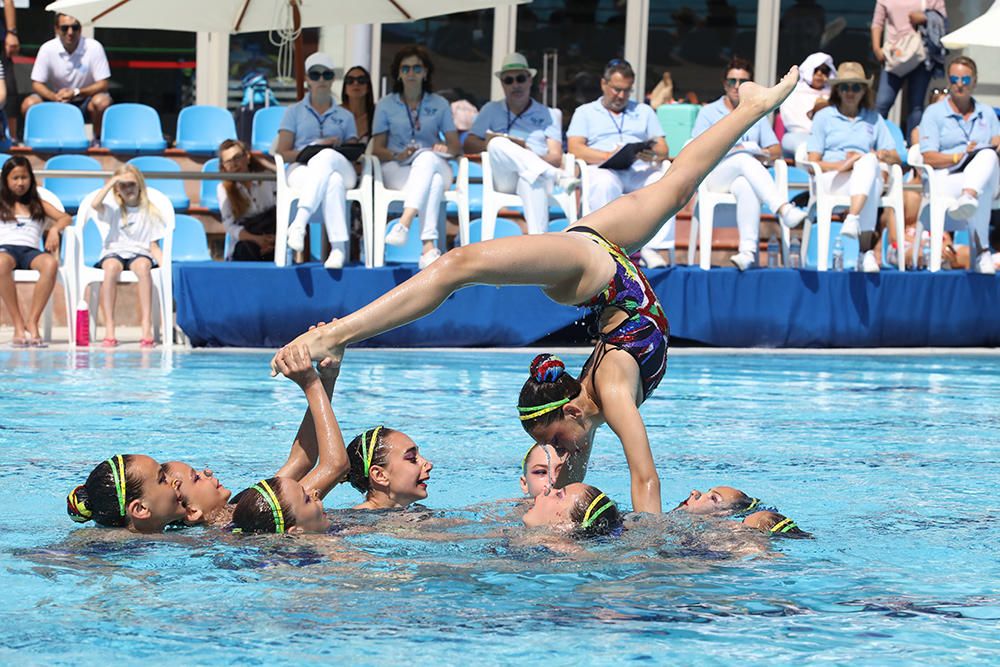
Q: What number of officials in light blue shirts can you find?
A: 7